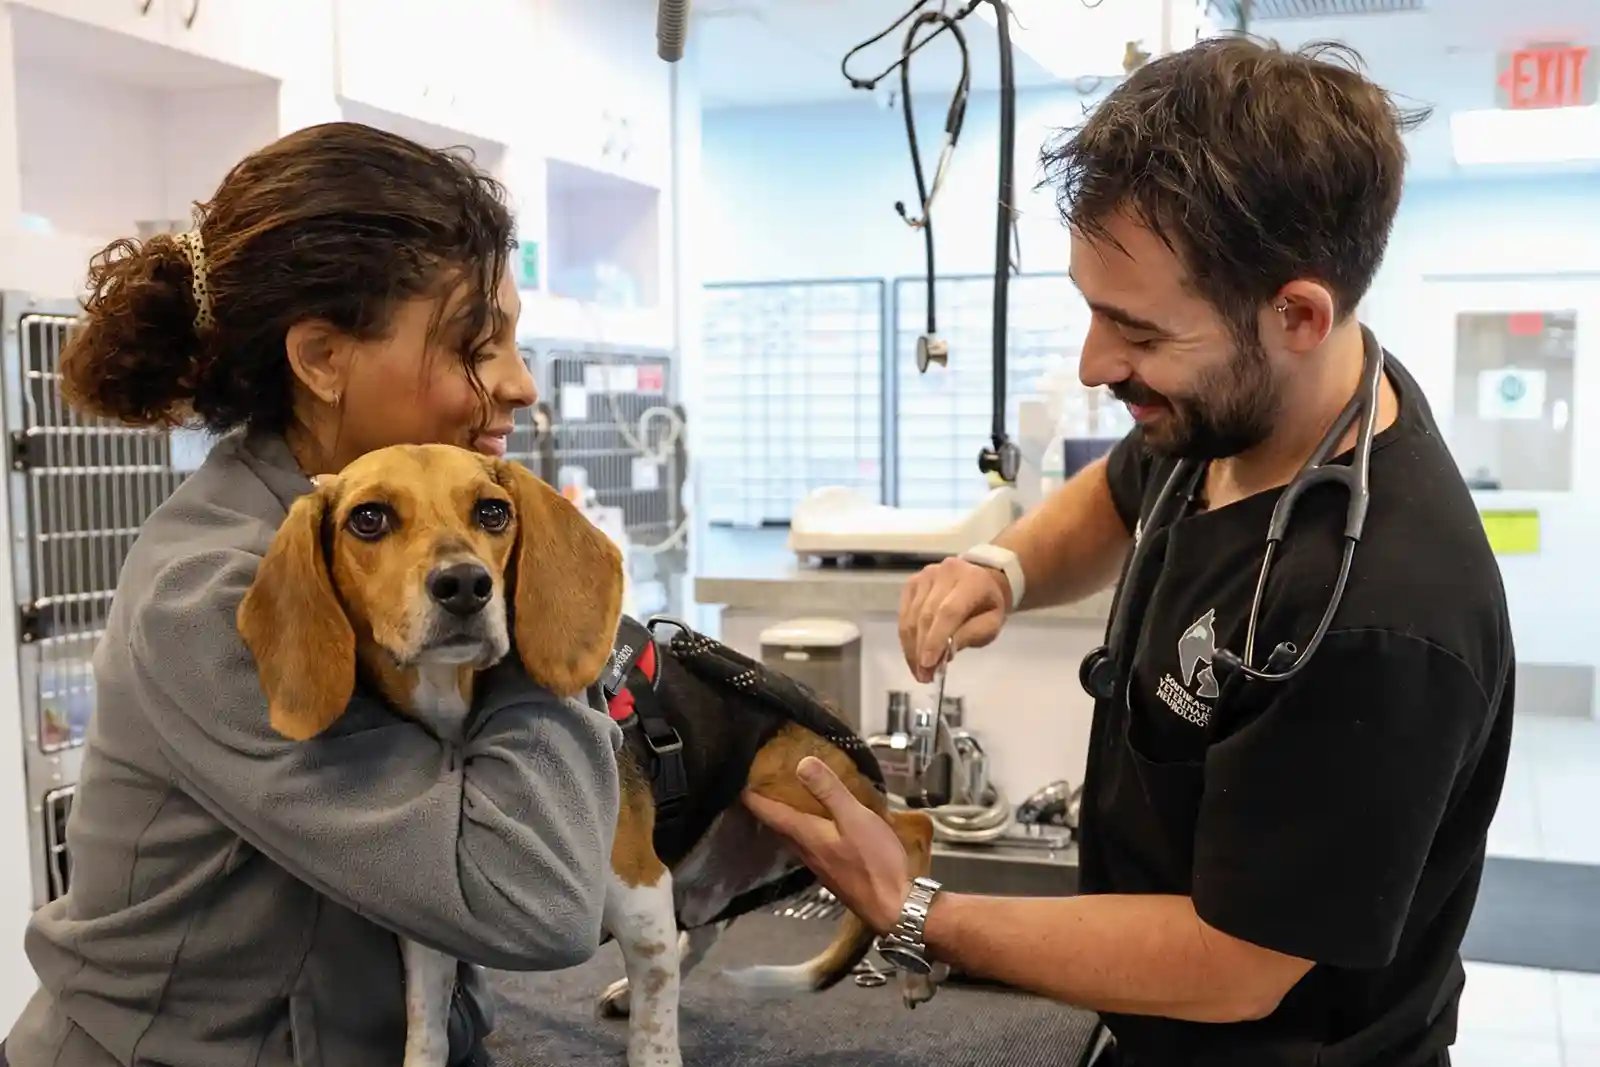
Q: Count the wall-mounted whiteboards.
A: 2